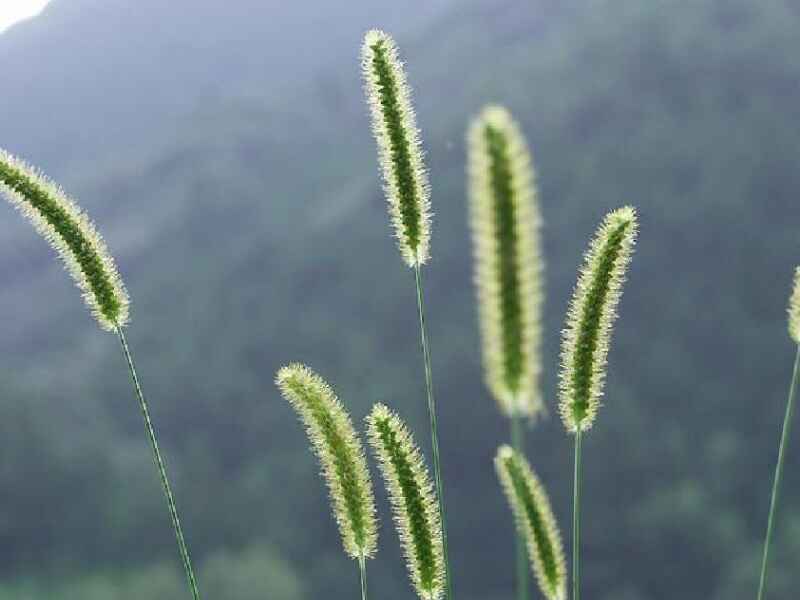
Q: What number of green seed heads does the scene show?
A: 8